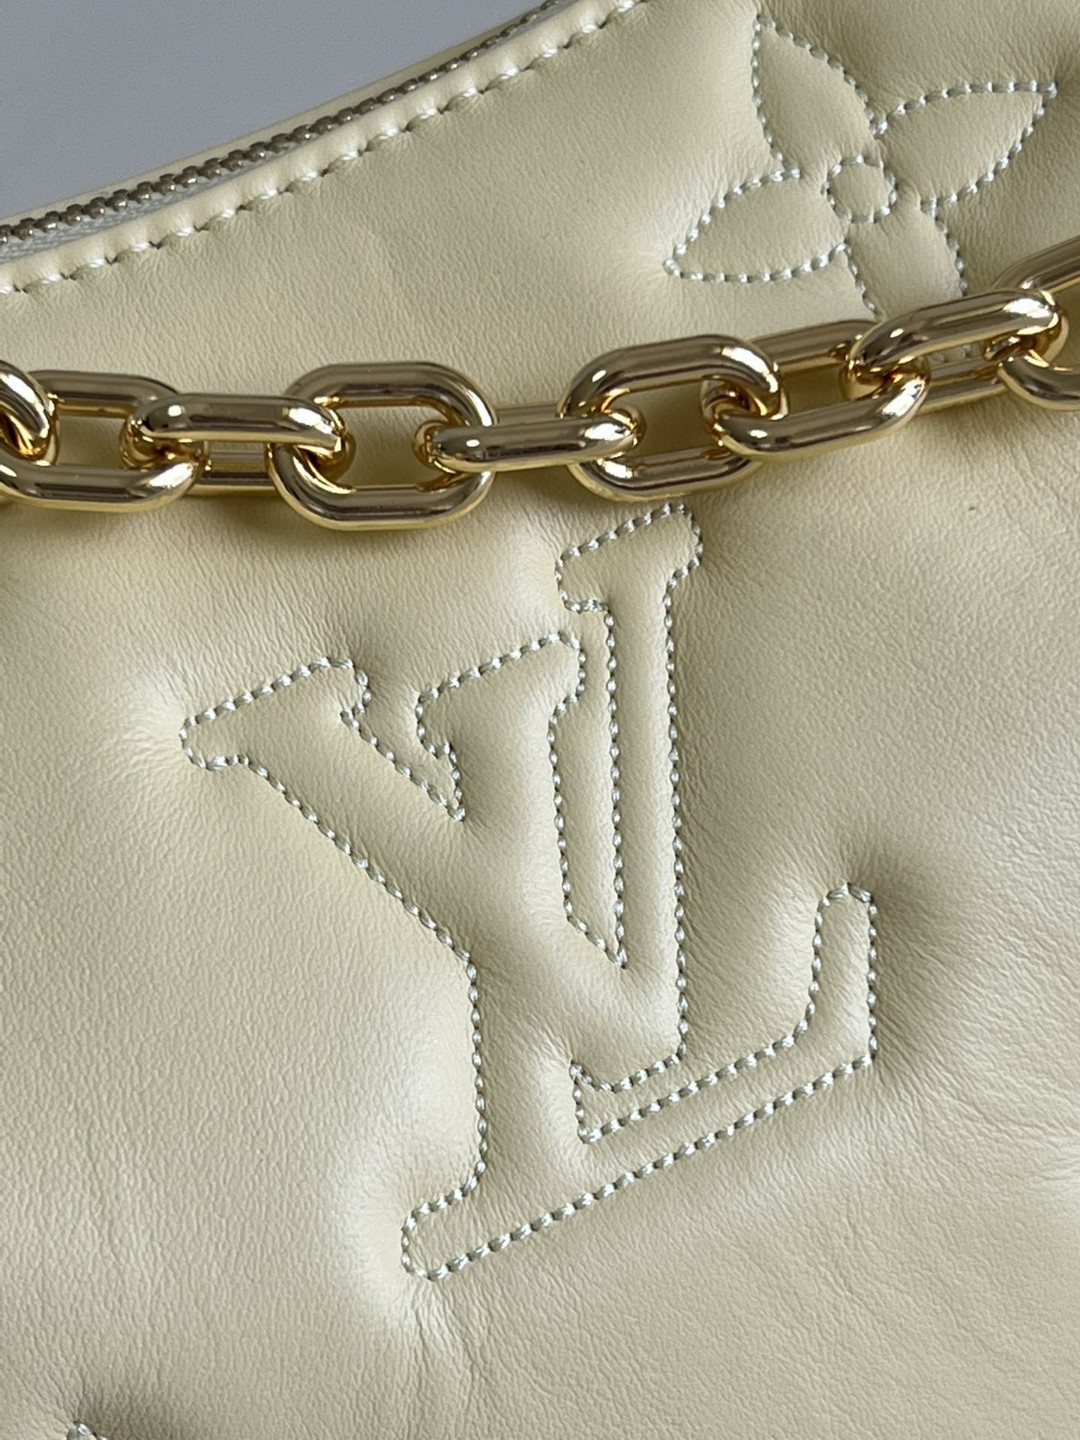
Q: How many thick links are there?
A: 9